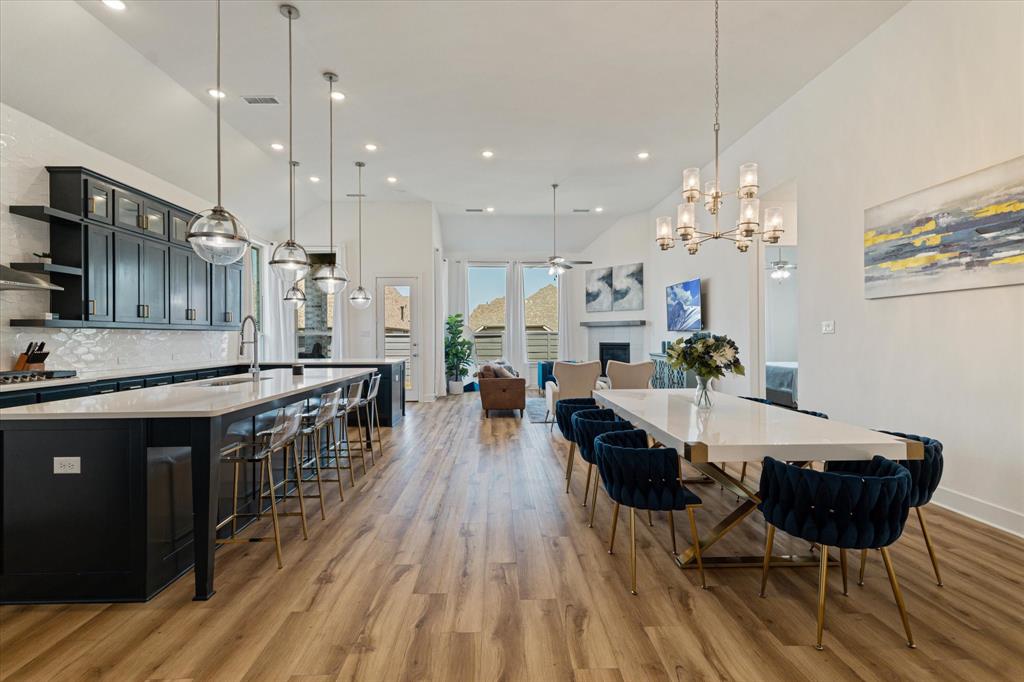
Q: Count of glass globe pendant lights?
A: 5